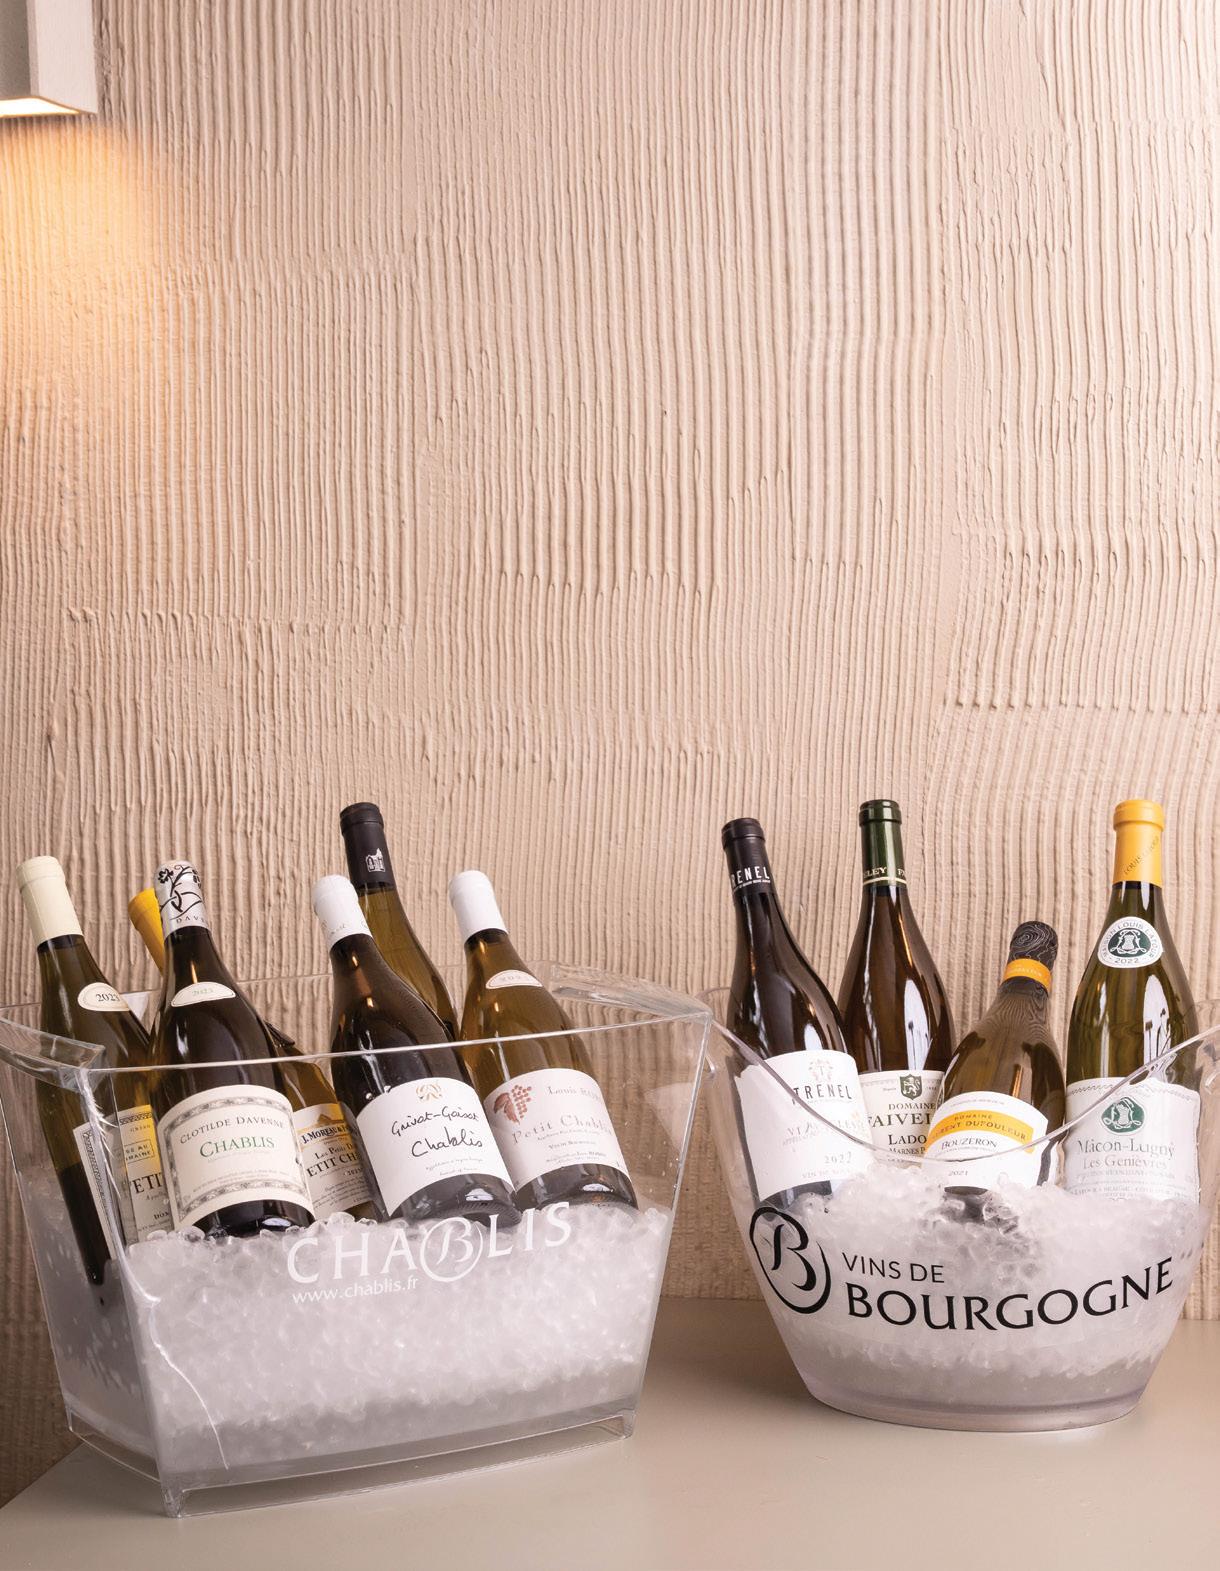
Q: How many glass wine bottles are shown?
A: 10